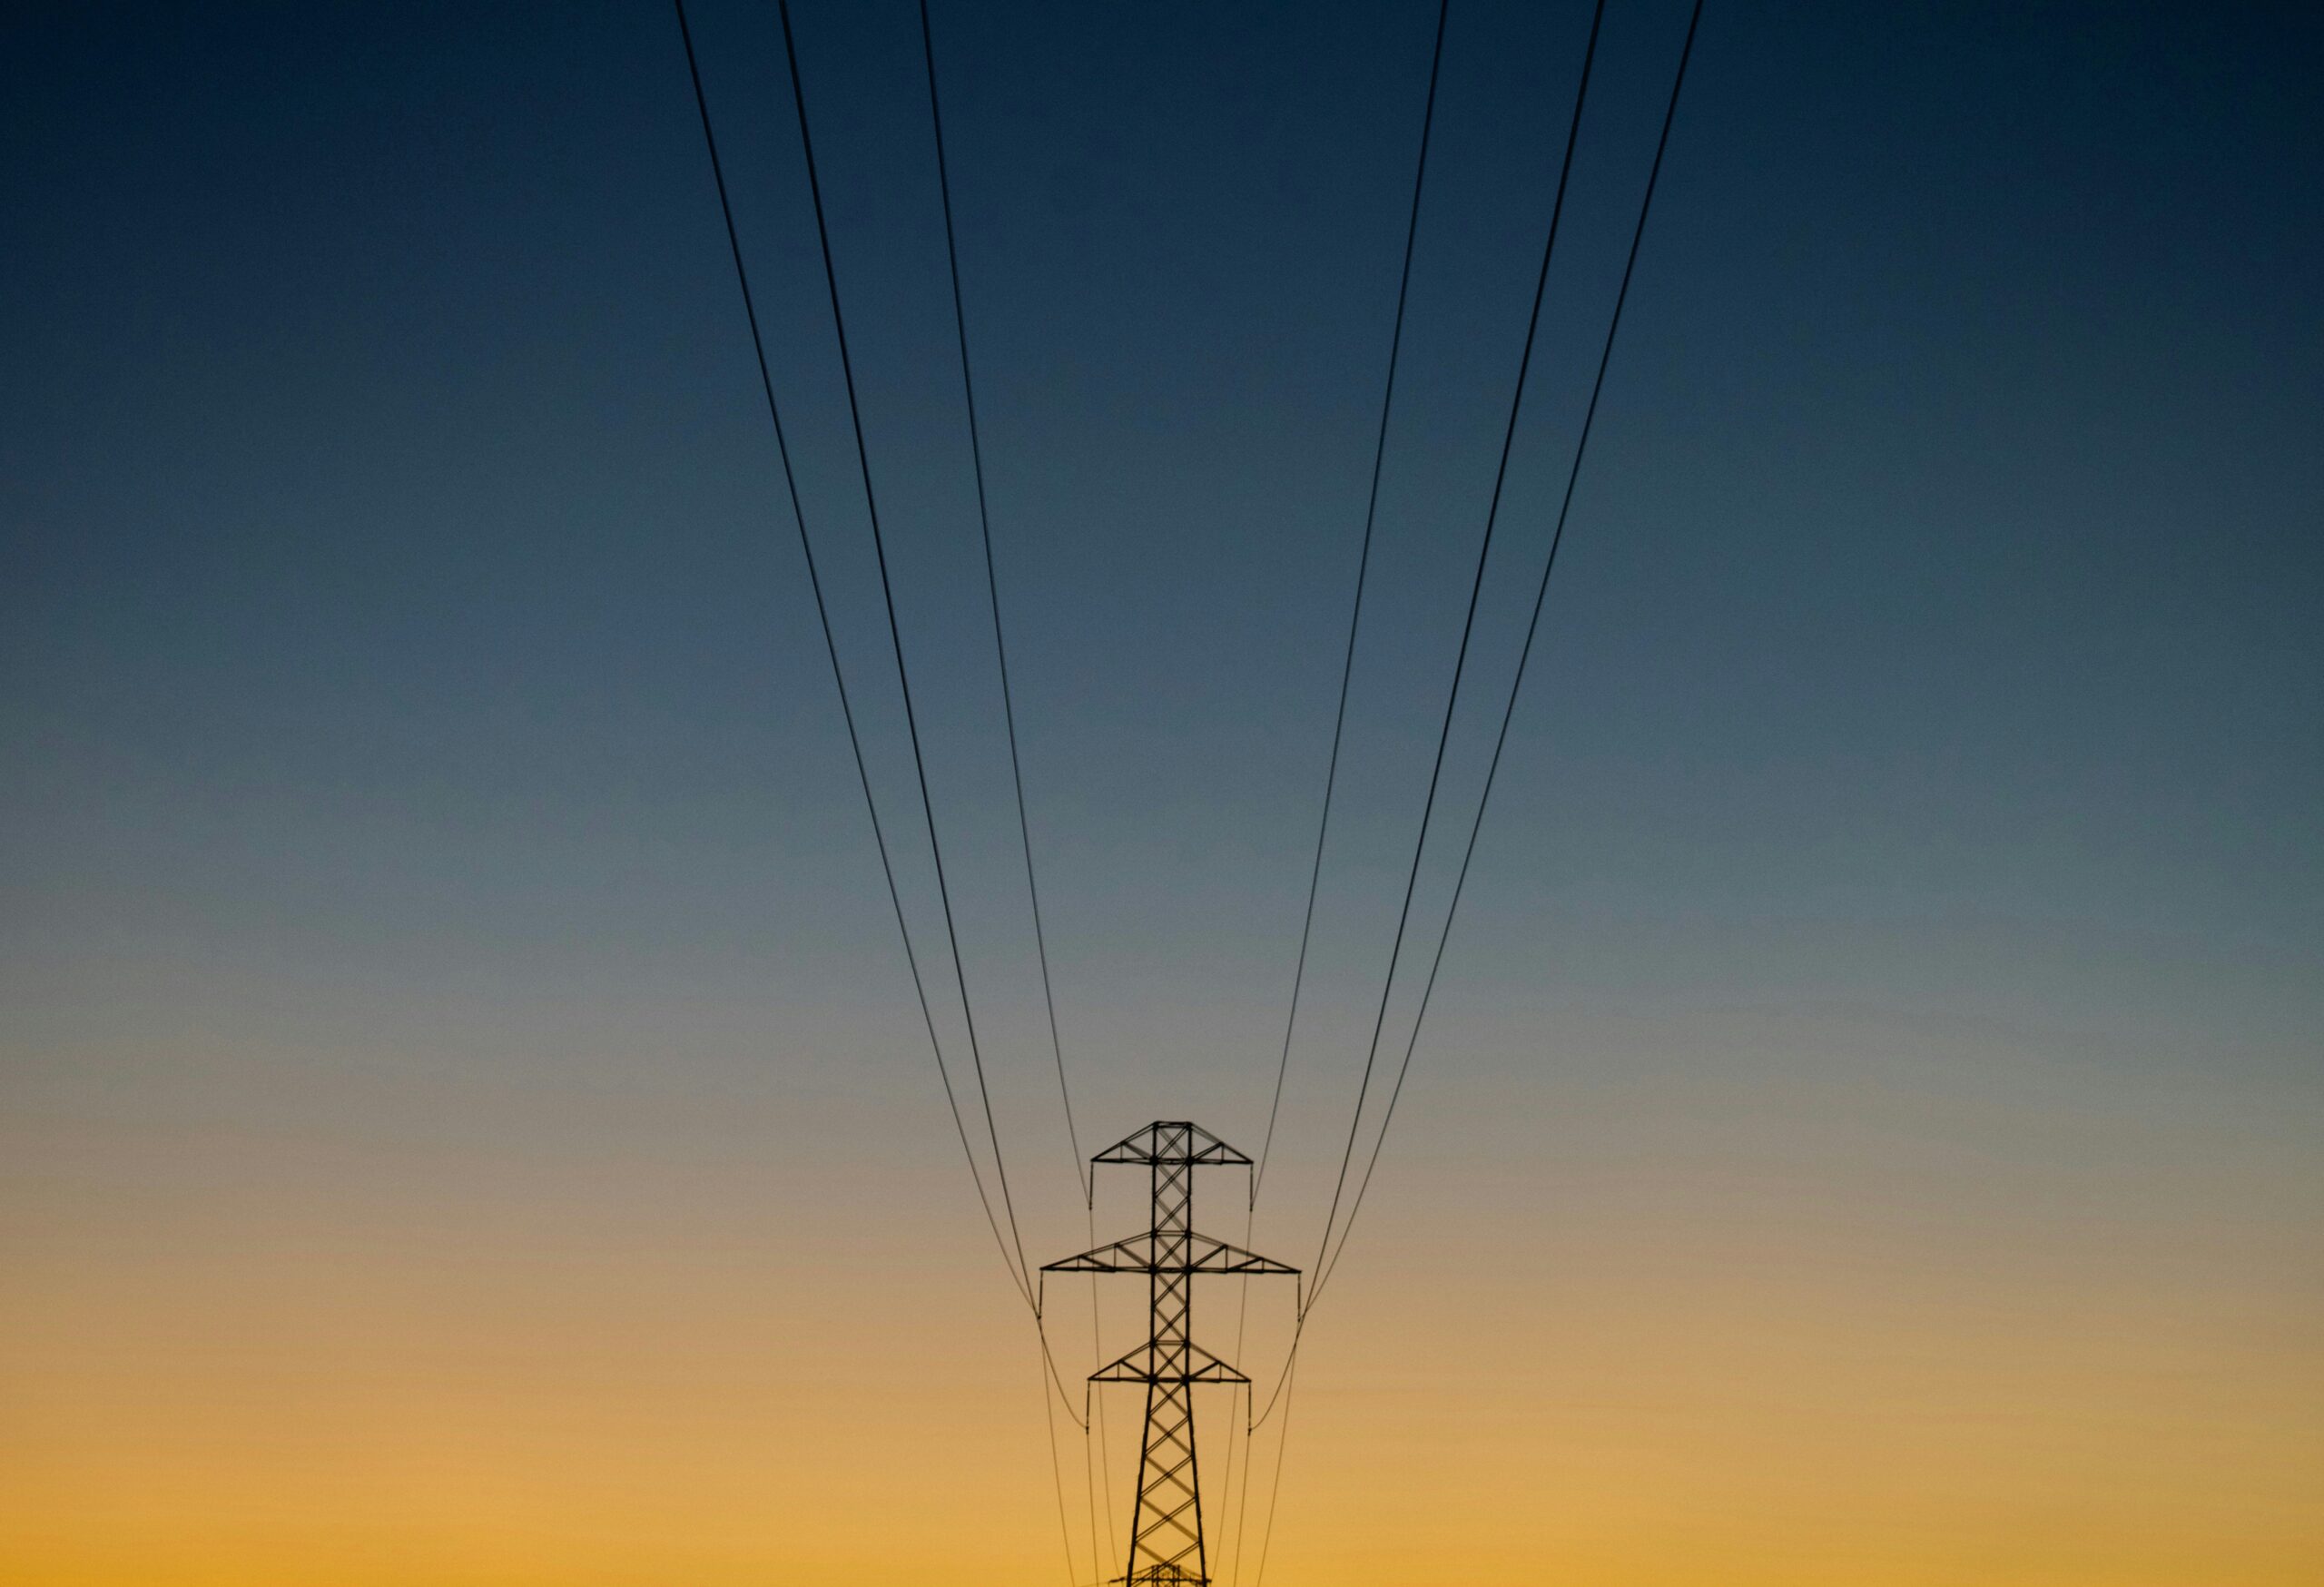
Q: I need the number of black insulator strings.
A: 6